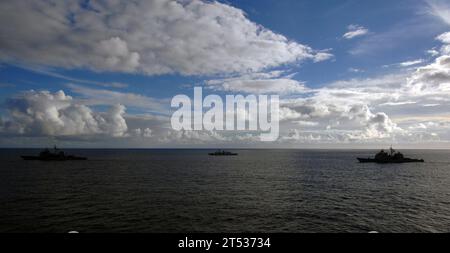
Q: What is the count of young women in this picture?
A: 0